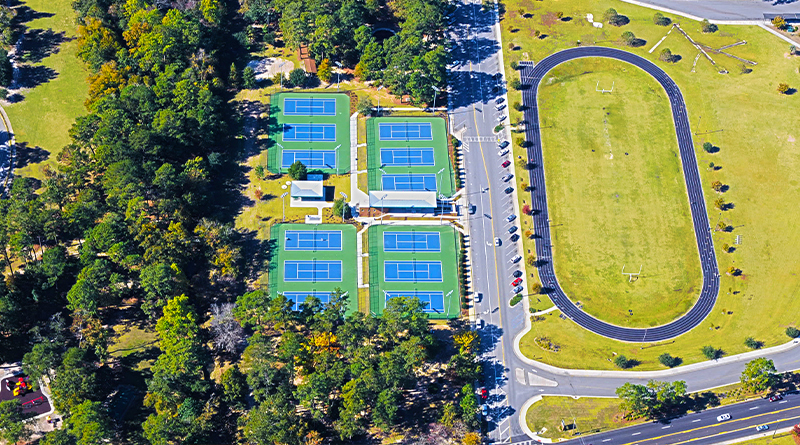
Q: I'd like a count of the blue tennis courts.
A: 12